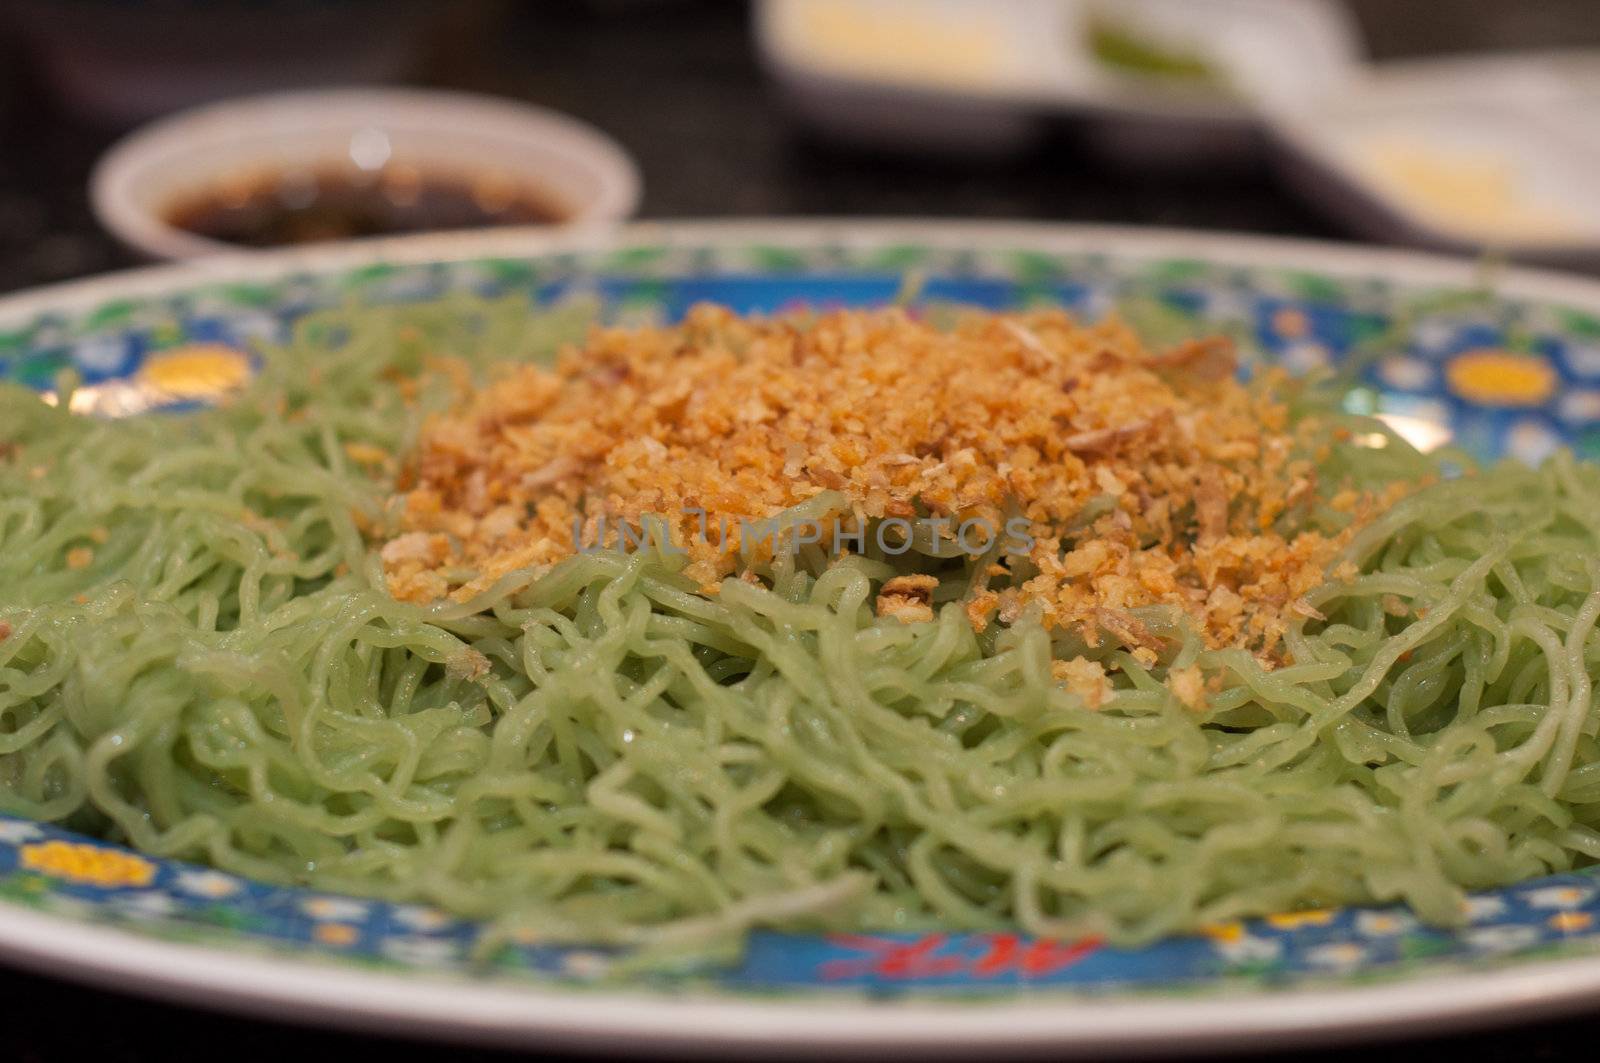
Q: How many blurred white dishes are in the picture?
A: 3